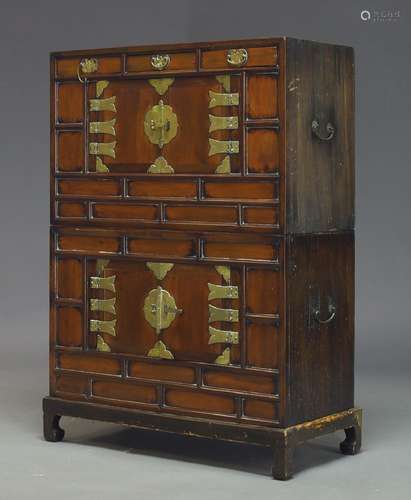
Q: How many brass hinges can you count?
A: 12